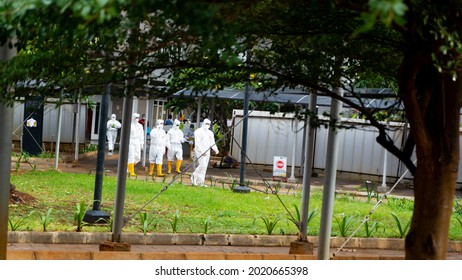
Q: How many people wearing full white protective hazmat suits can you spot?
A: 5